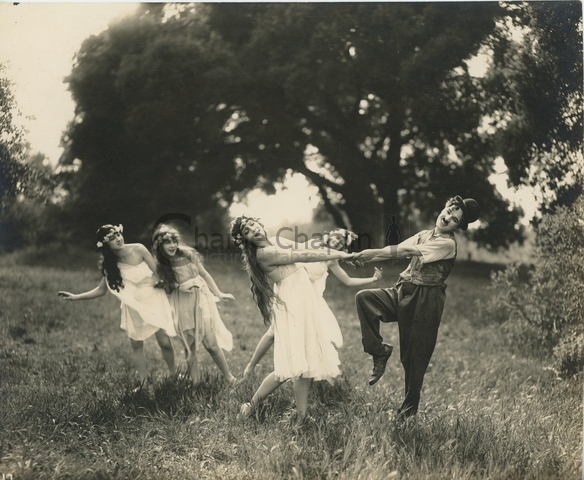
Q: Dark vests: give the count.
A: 1